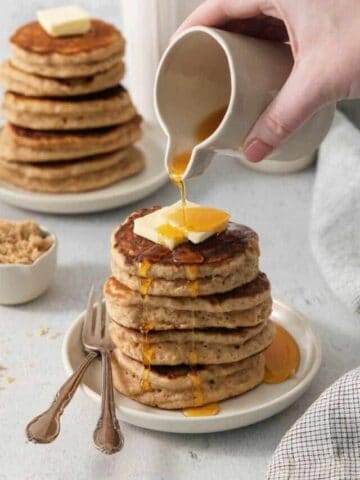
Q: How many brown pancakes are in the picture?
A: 9